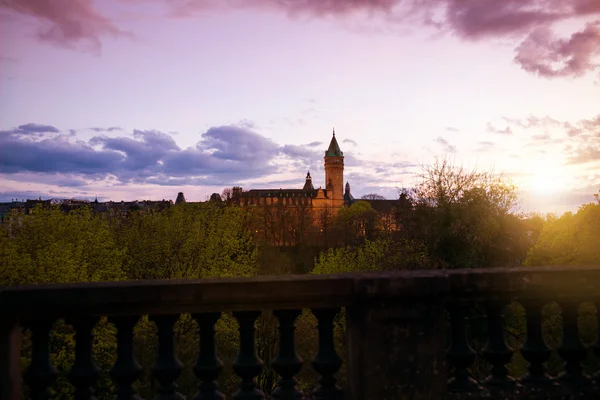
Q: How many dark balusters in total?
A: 12